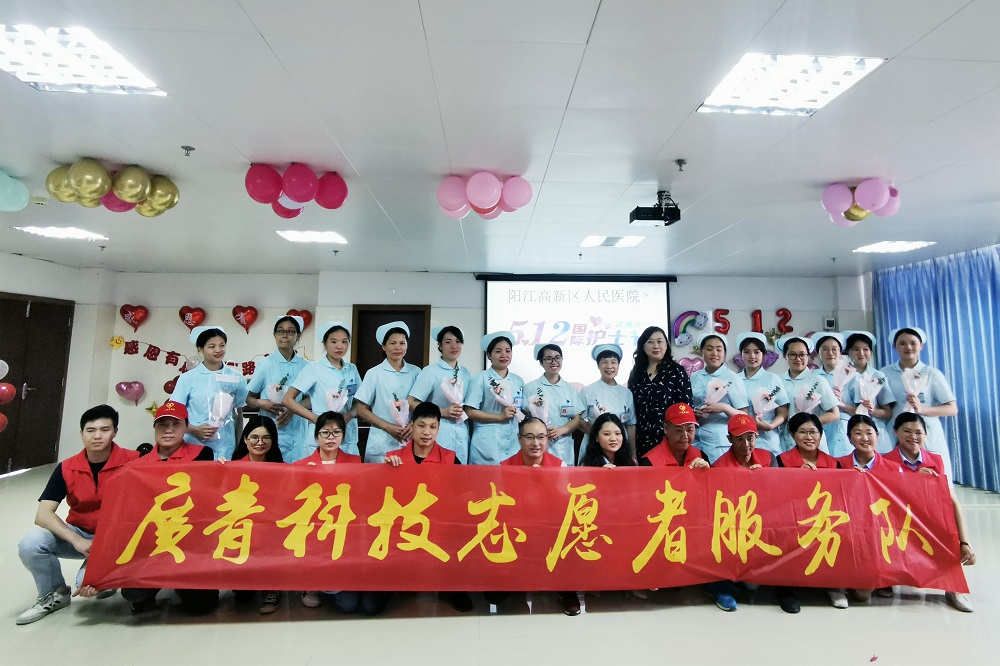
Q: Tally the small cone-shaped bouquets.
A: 14